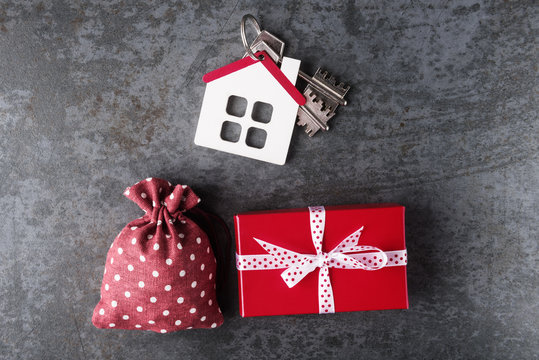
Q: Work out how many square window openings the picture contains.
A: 4